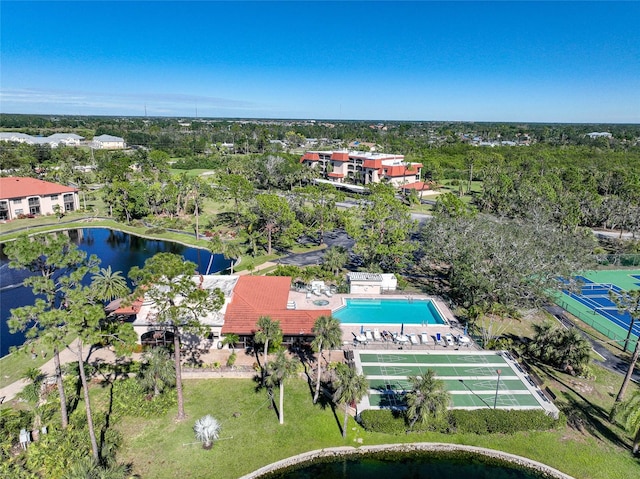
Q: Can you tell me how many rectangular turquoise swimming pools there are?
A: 1